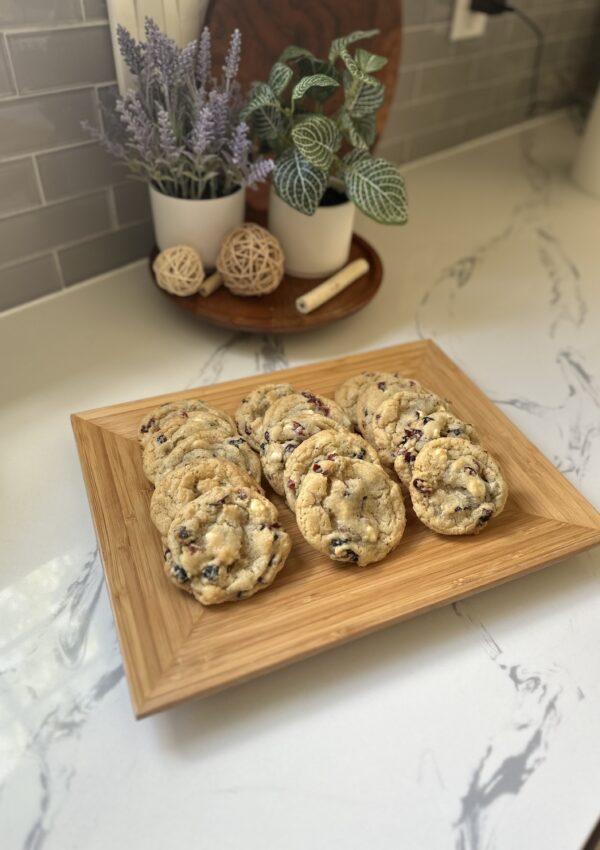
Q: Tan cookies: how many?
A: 15